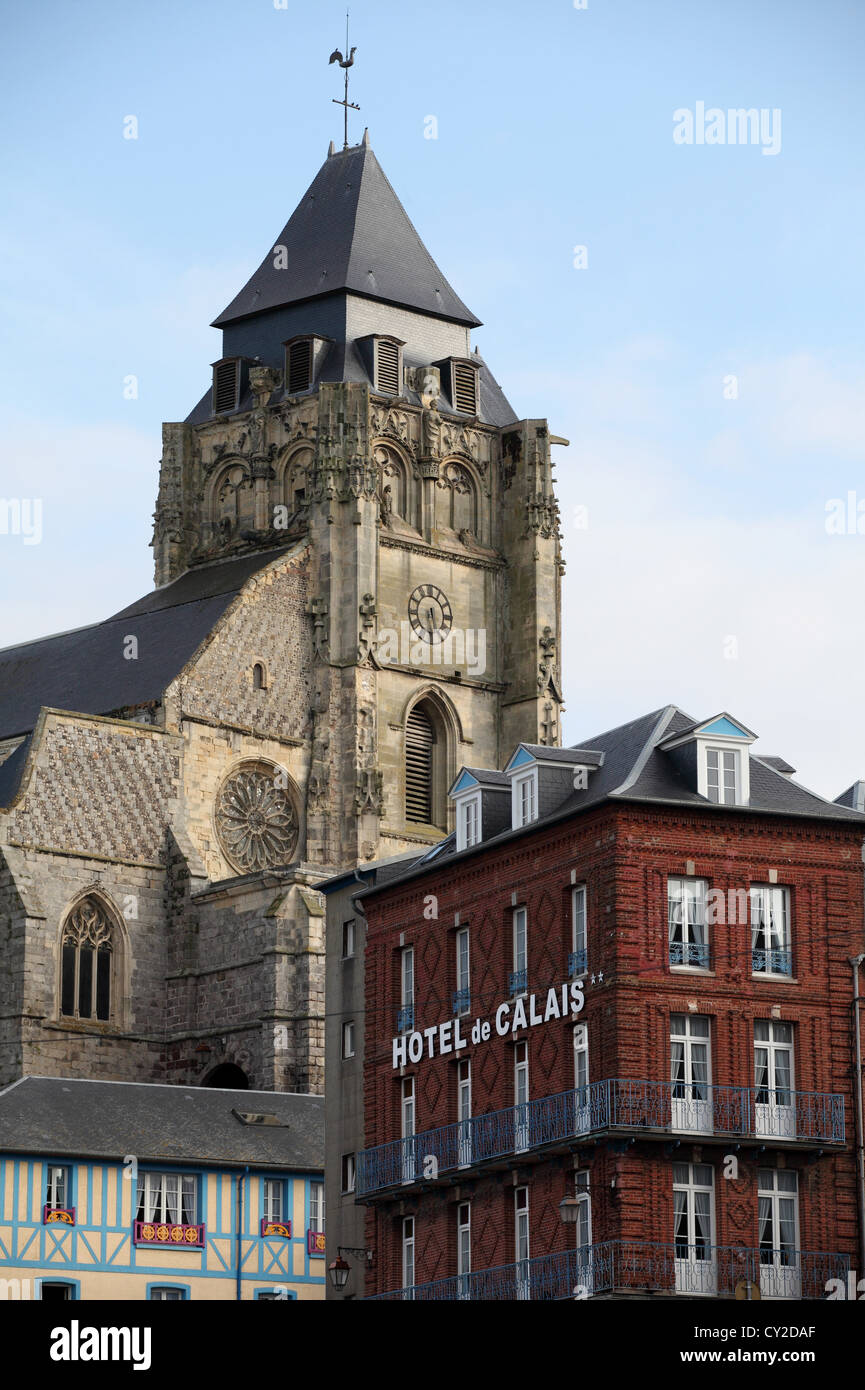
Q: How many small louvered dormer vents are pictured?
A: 4